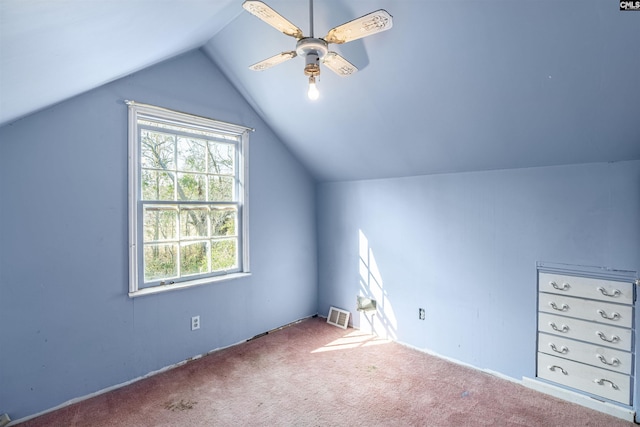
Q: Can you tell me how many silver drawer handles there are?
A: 10